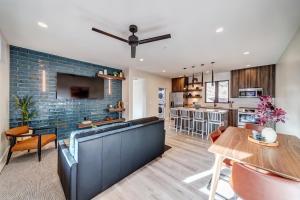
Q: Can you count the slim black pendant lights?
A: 4